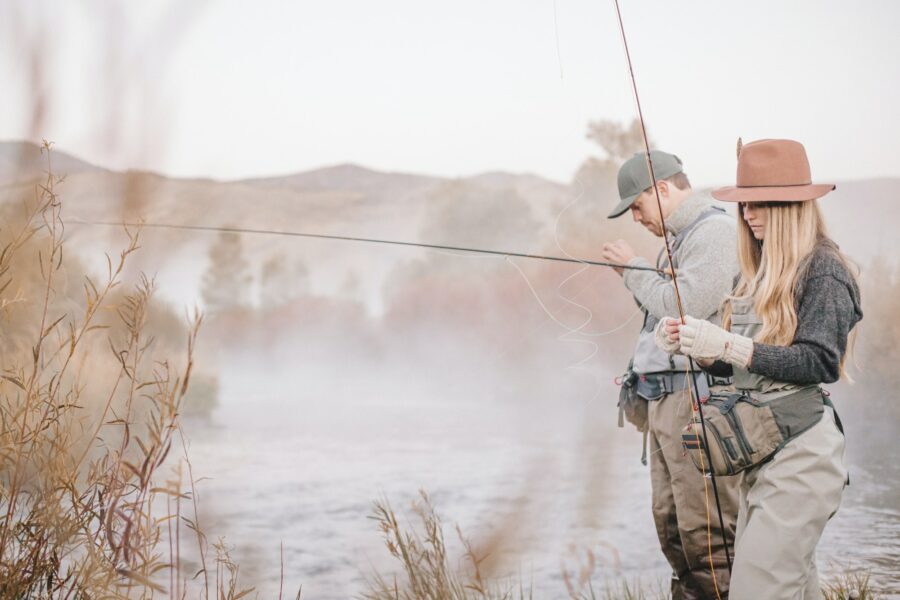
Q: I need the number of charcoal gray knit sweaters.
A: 1